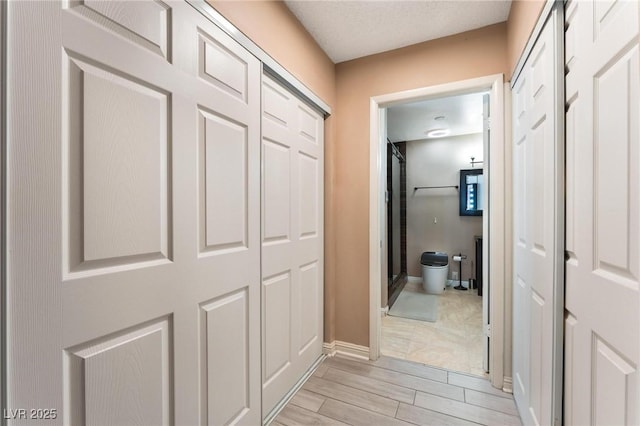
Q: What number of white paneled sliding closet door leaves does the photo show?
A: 4